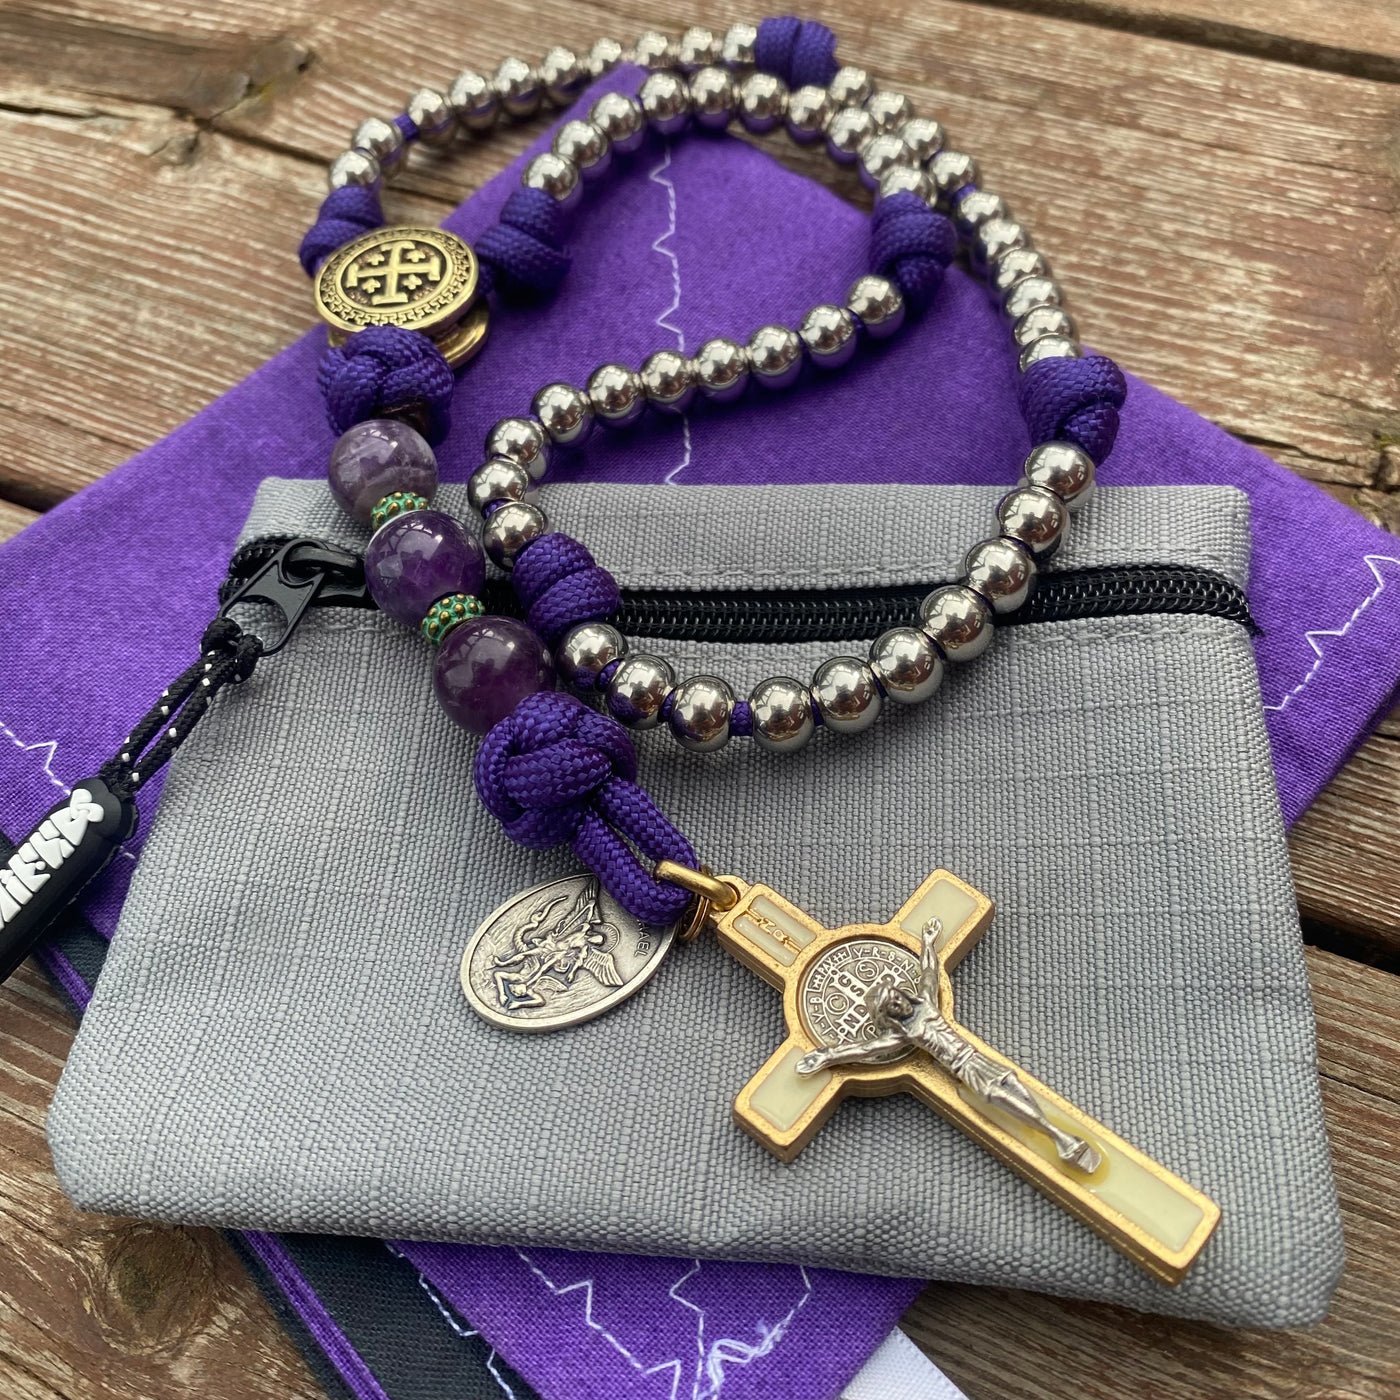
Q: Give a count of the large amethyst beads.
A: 3